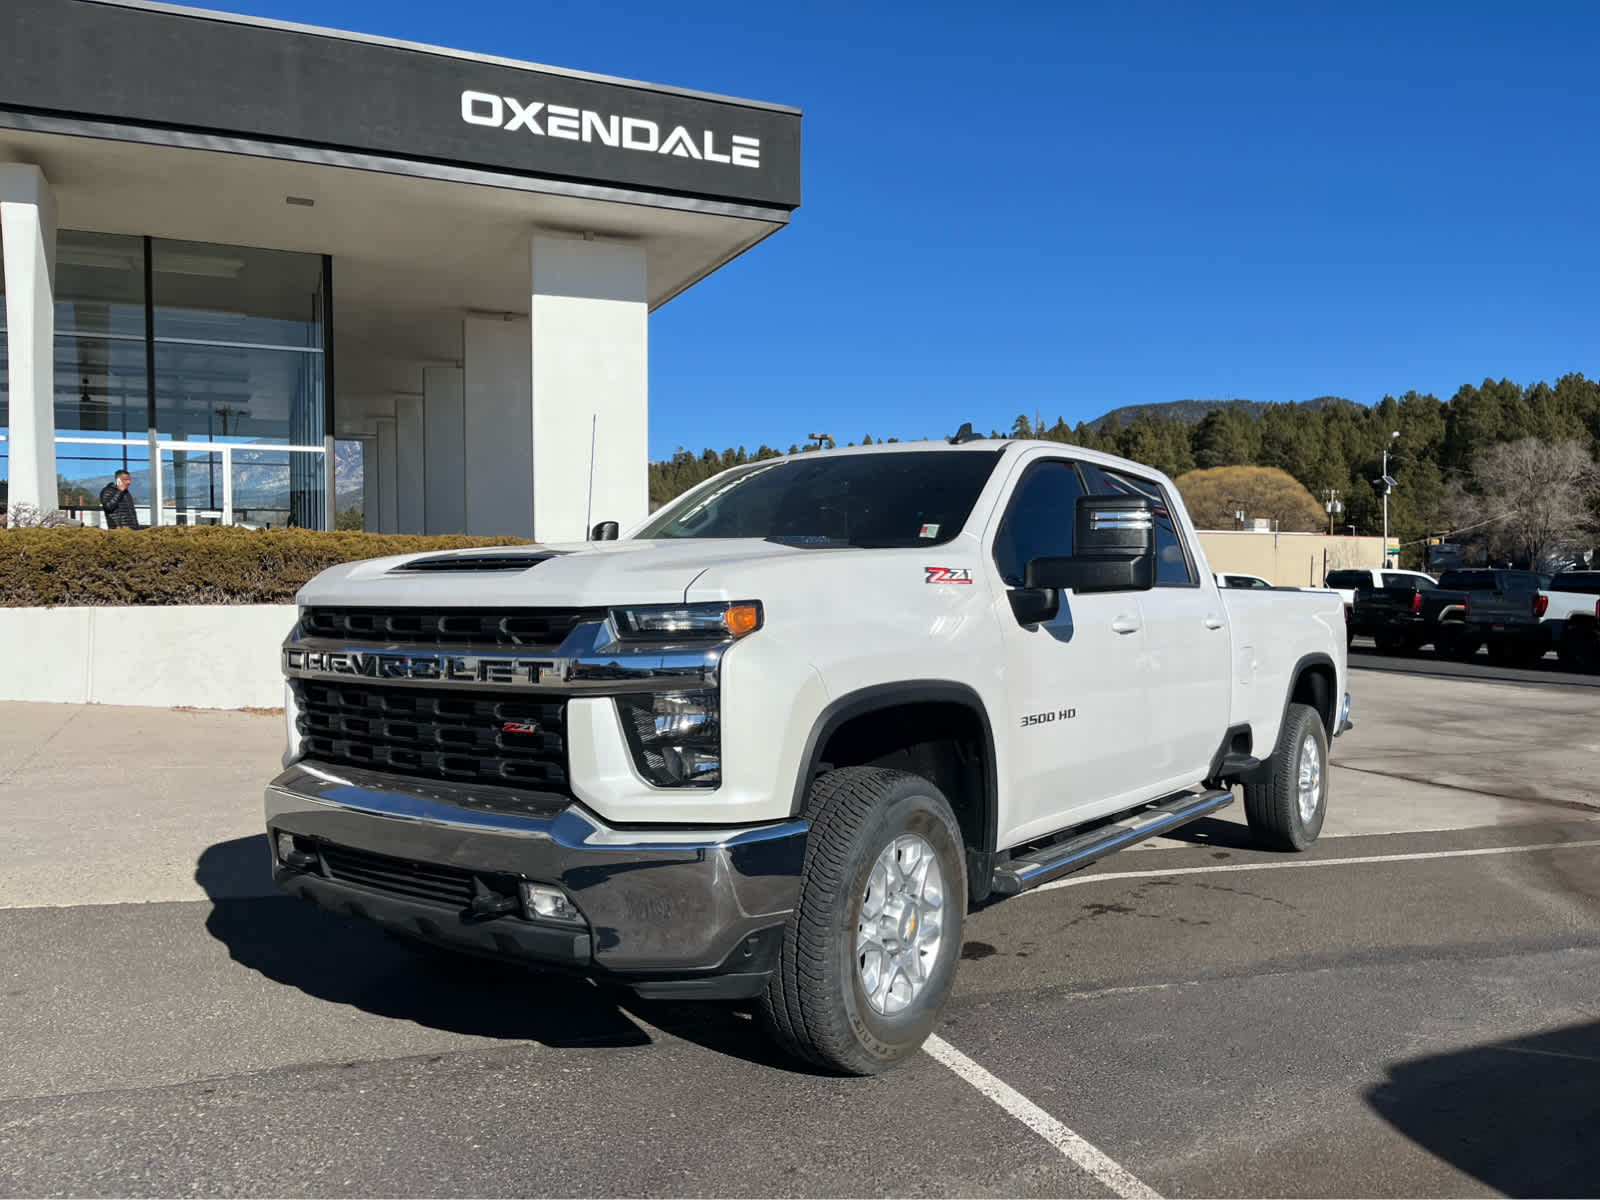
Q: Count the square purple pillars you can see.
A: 0